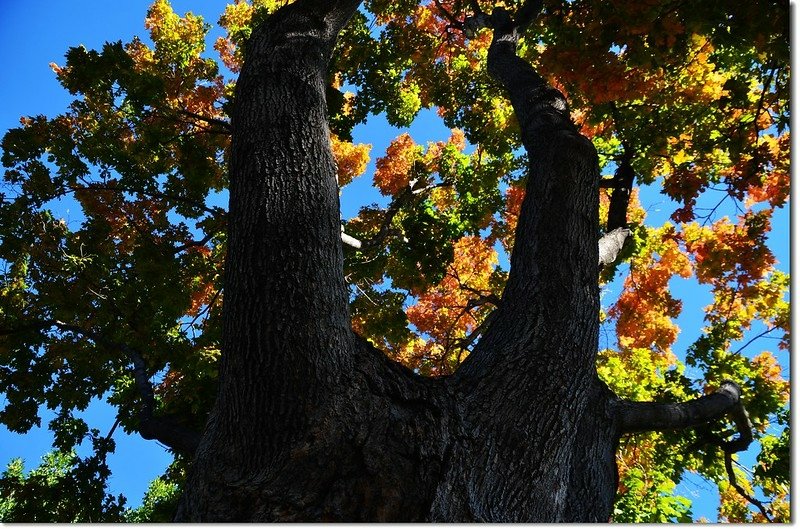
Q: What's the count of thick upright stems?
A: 2